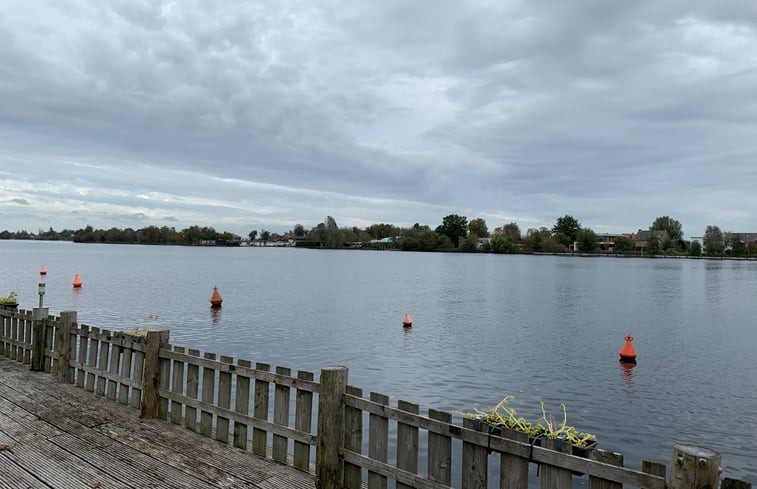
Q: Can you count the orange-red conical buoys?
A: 5